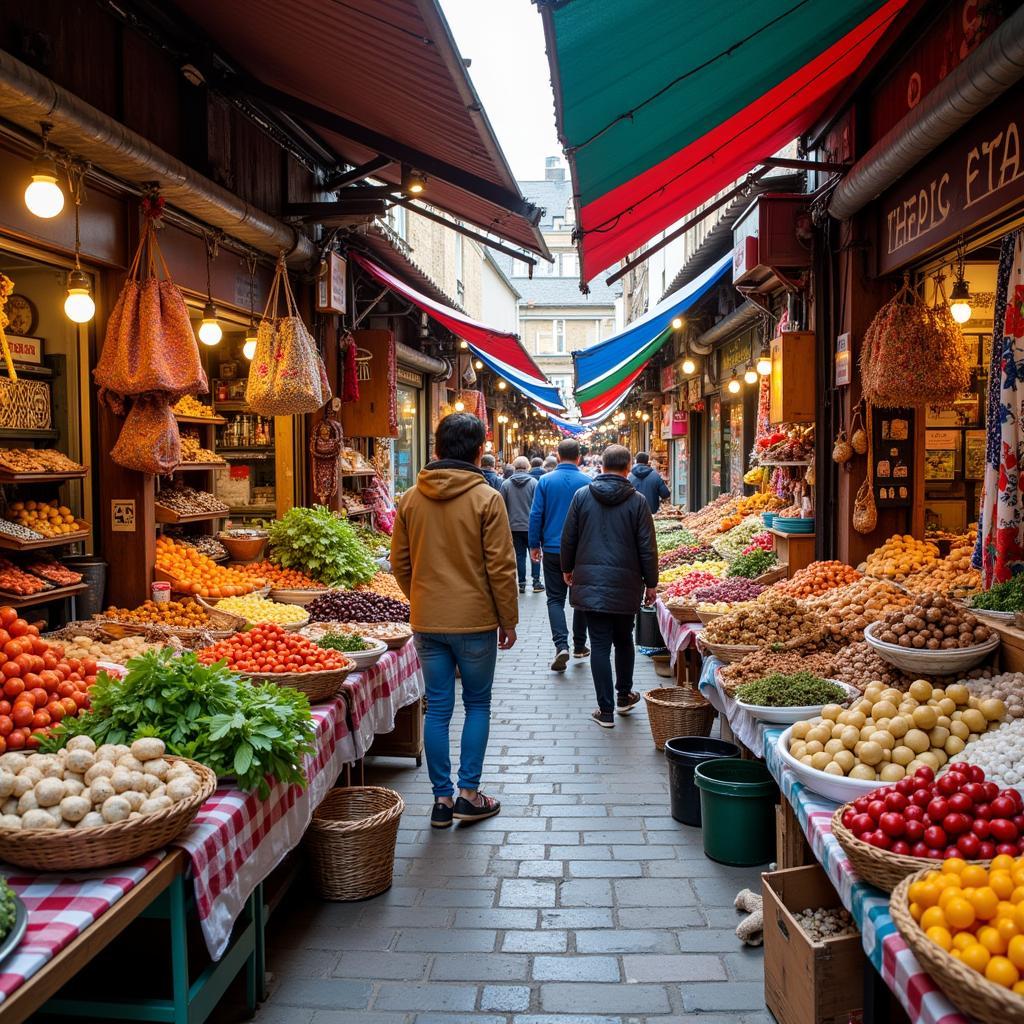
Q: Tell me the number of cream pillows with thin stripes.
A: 0